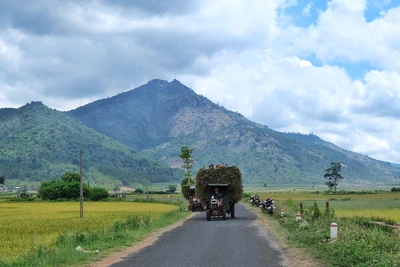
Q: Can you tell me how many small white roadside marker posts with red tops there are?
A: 3